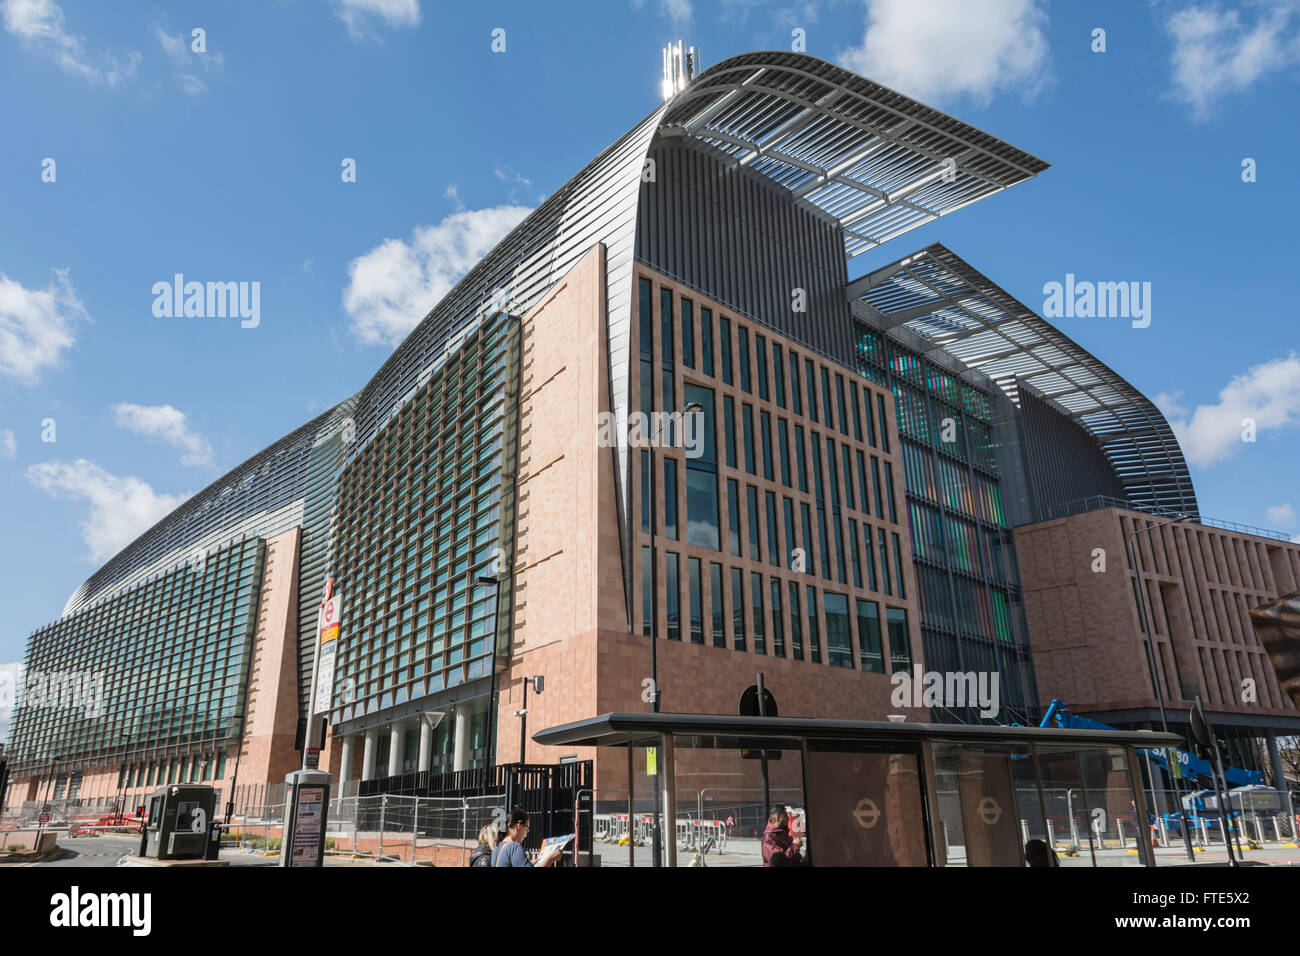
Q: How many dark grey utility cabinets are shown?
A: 1